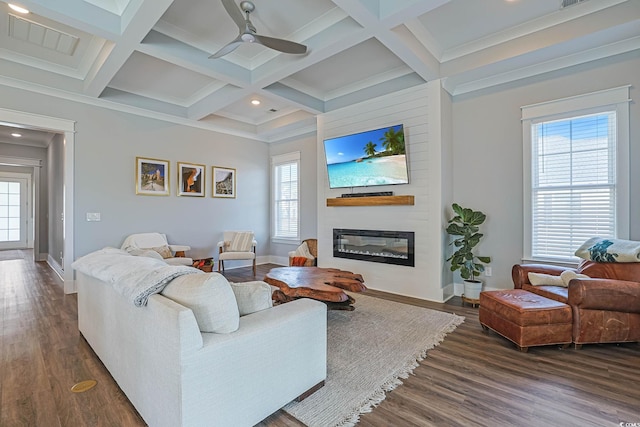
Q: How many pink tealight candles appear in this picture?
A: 0